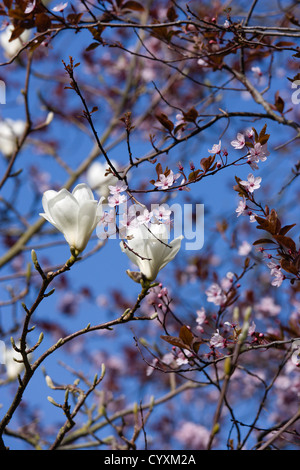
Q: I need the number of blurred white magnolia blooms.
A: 4